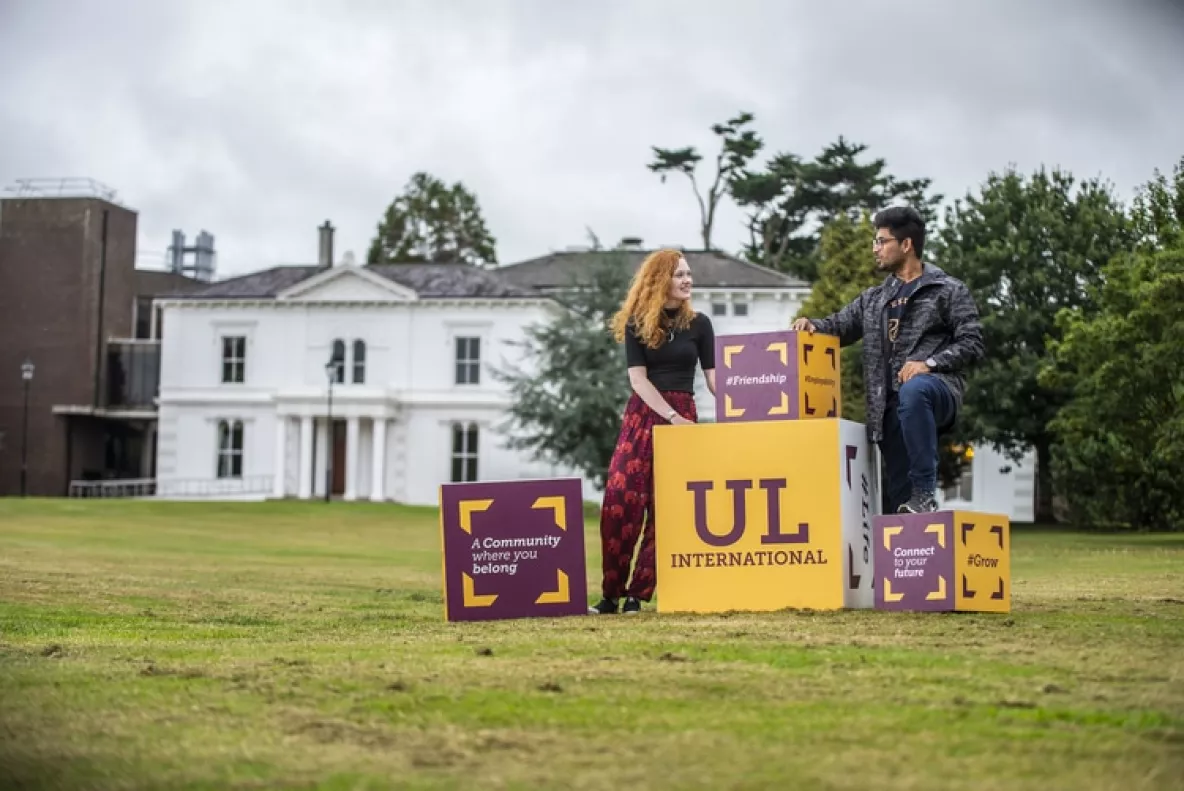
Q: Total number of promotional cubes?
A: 4